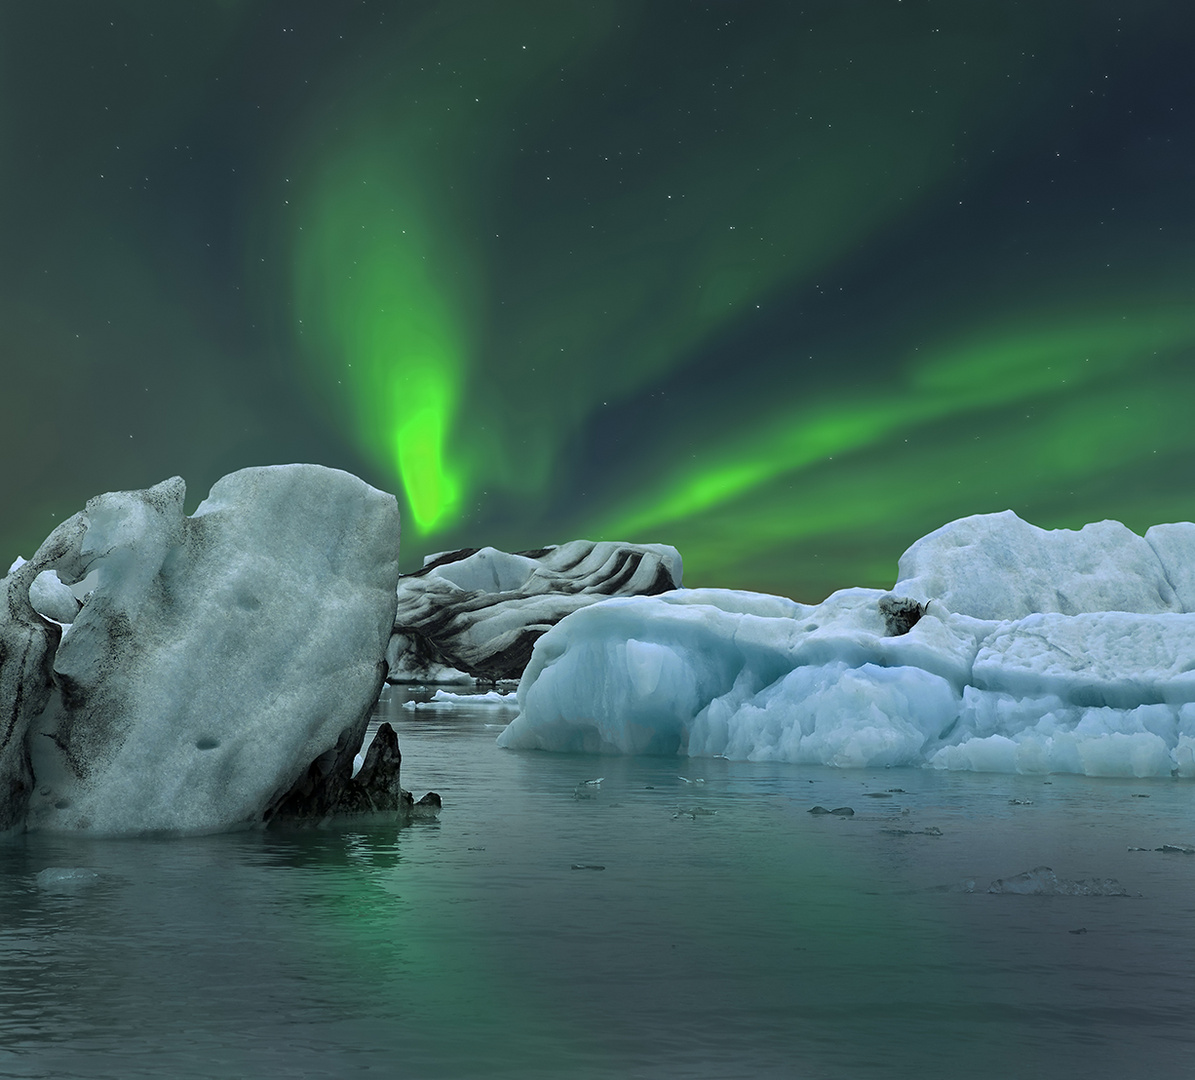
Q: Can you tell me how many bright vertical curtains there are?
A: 1